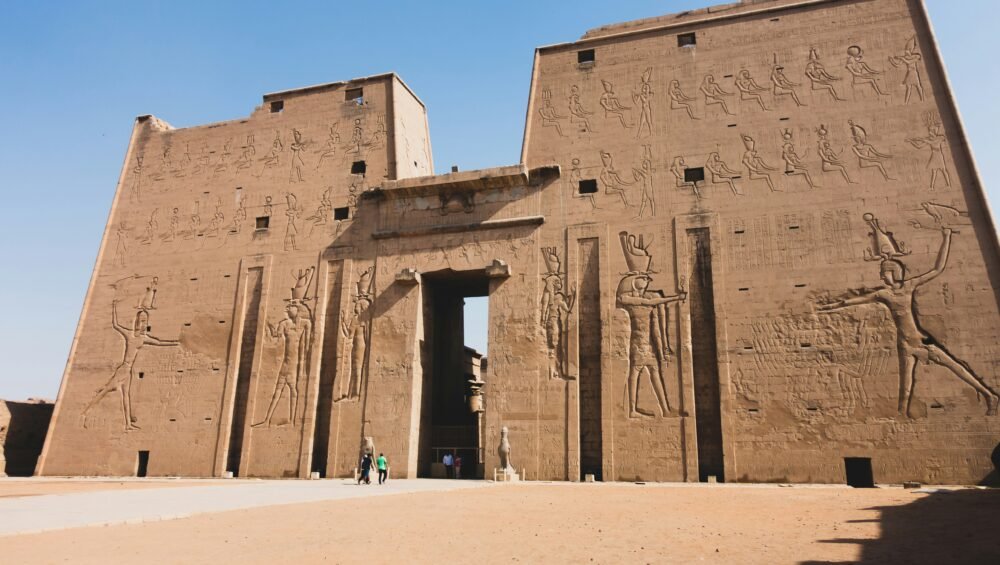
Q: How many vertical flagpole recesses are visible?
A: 4